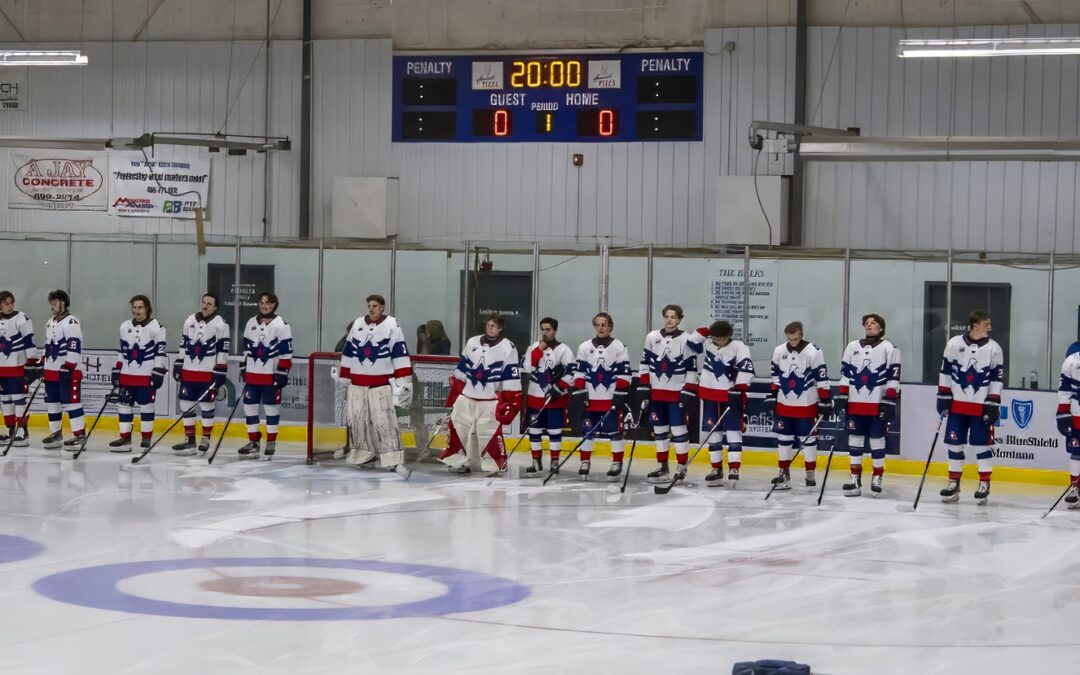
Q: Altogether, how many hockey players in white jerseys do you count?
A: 15